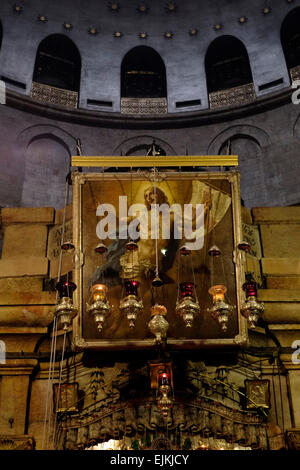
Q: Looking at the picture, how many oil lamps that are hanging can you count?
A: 8